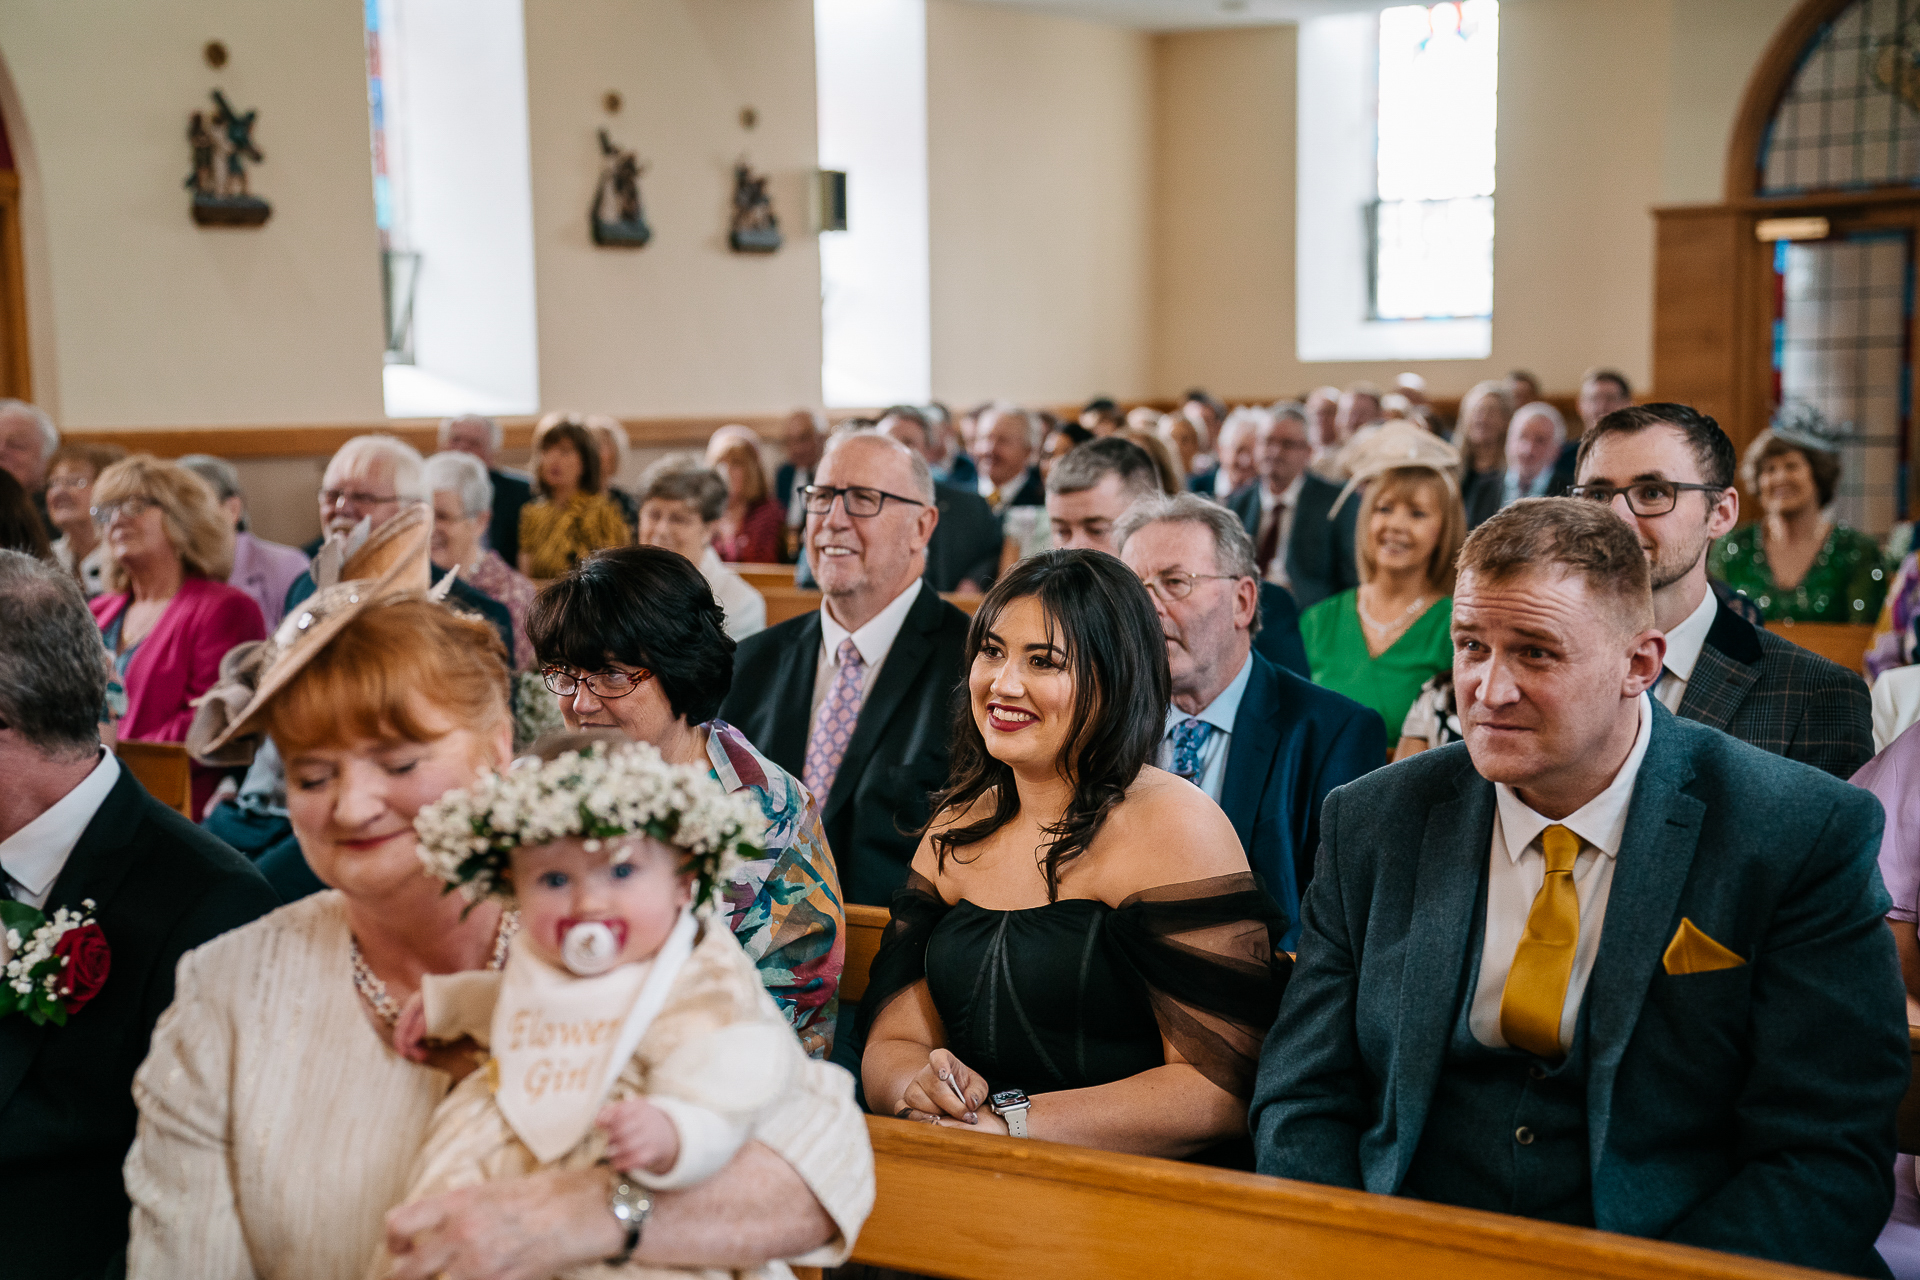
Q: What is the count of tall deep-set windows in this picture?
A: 3